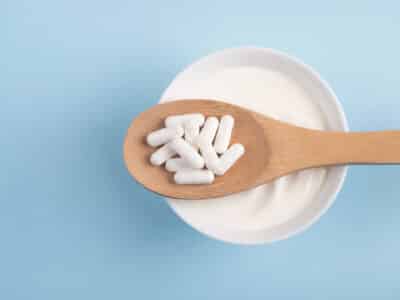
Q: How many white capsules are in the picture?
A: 11